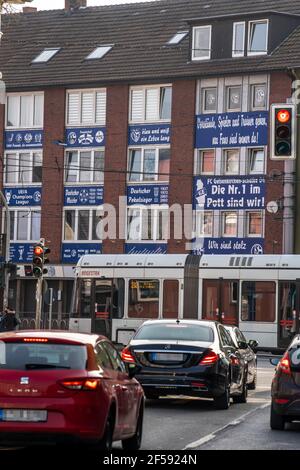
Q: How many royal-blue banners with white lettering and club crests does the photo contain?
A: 12